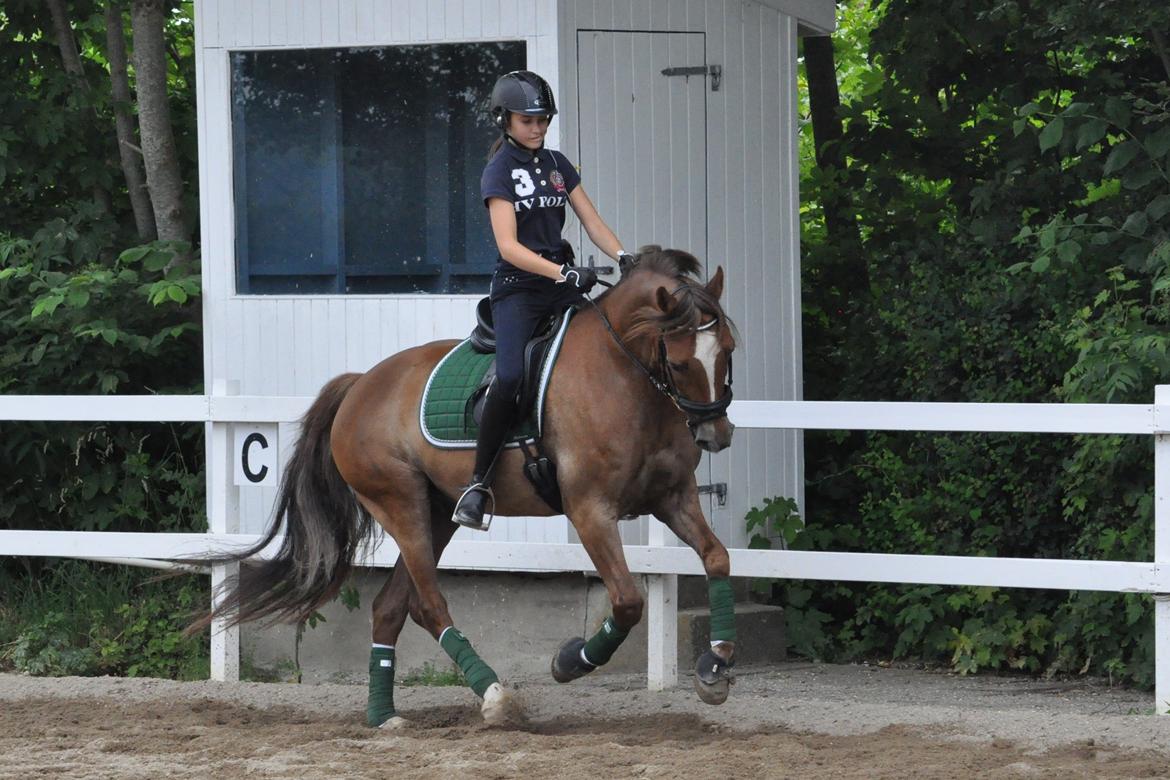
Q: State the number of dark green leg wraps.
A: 4